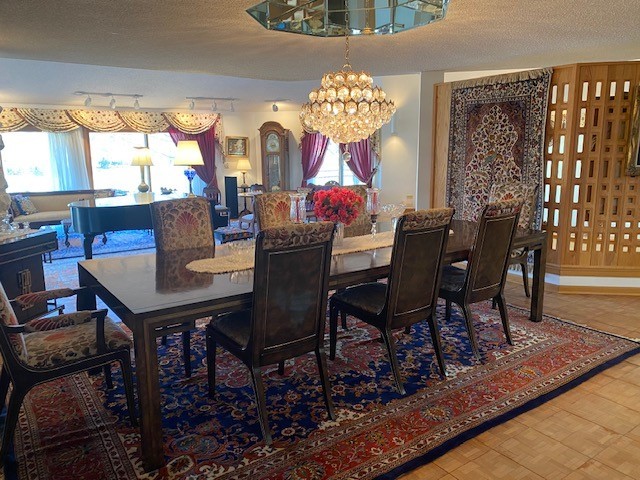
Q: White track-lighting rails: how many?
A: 3